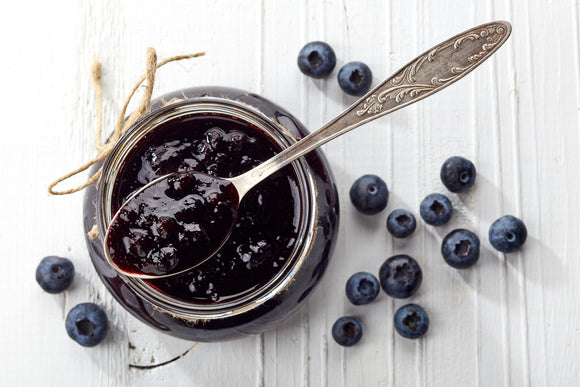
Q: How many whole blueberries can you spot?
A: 14